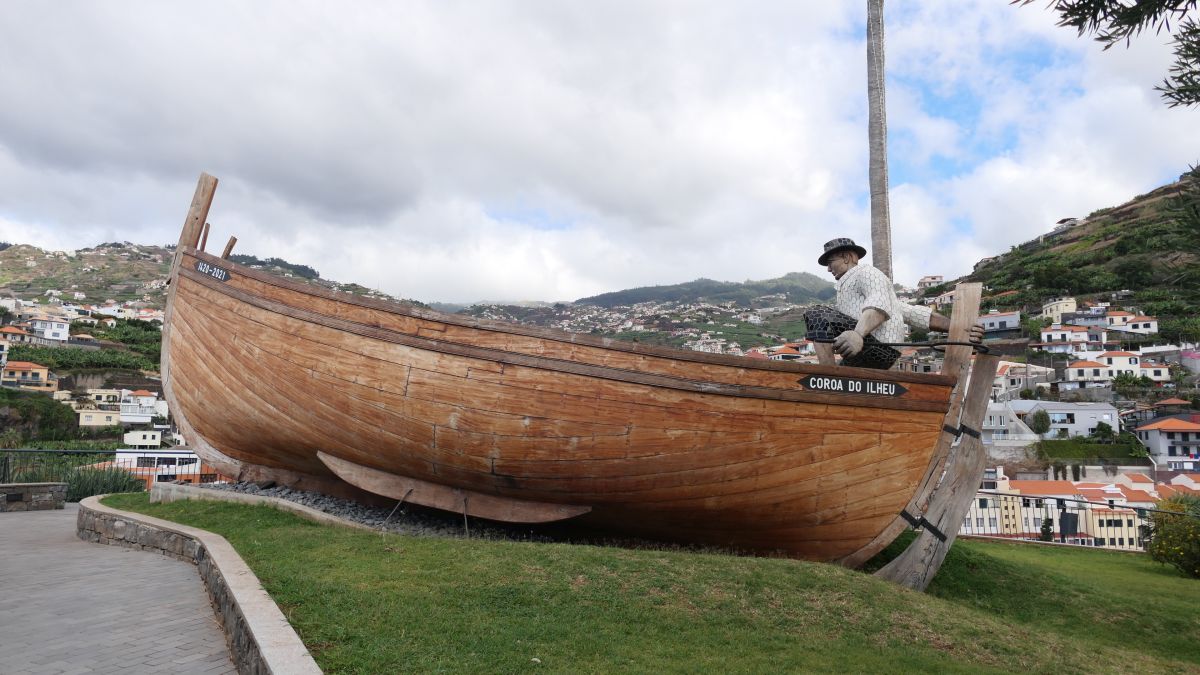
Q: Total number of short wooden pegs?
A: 2